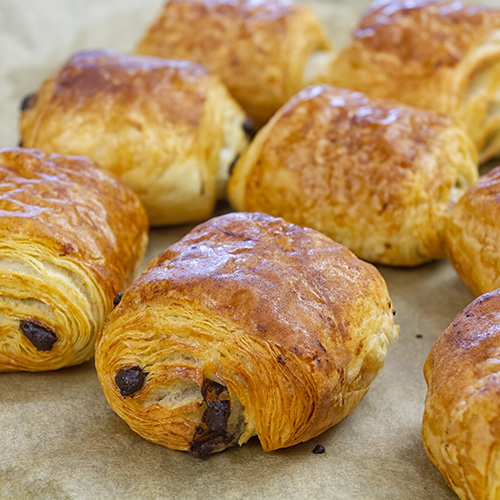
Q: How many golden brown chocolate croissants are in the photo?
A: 8